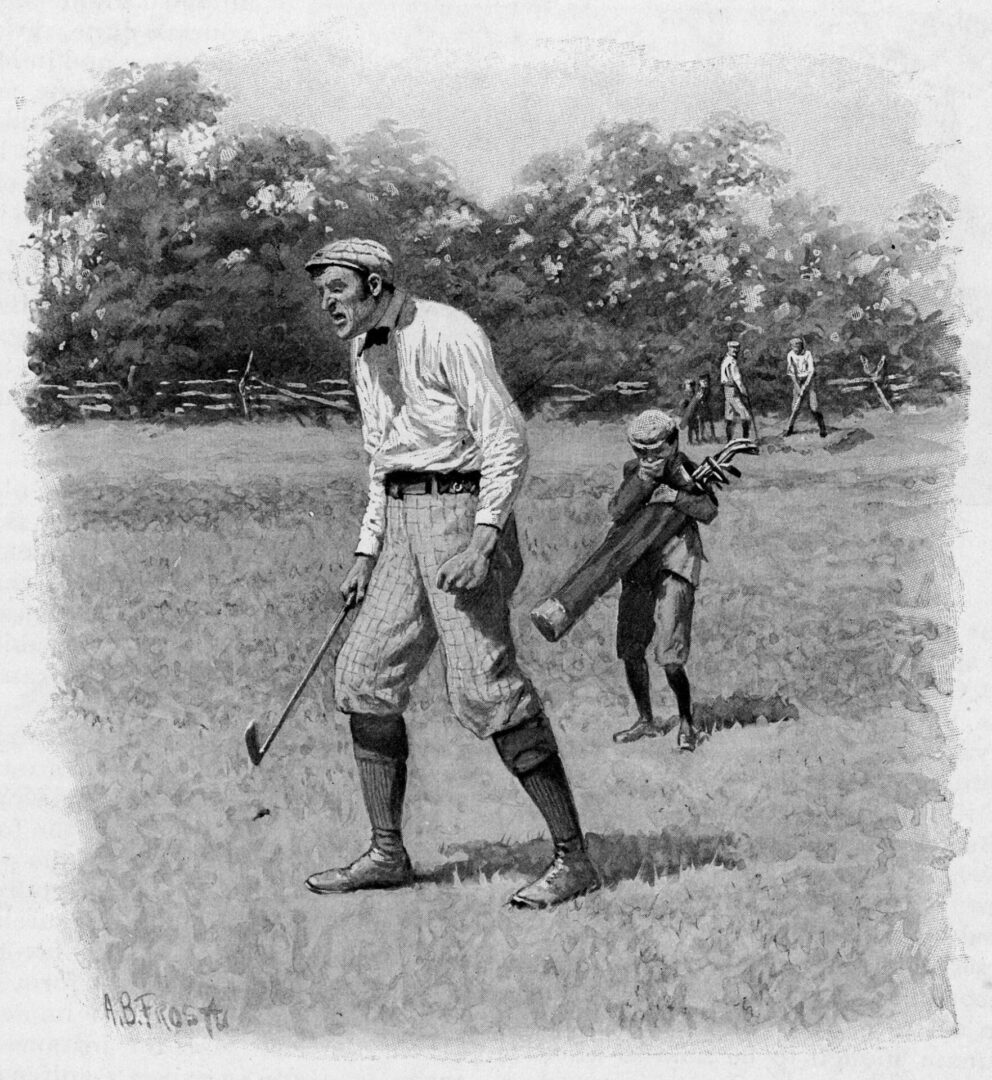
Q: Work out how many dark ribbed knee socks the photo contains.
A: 2